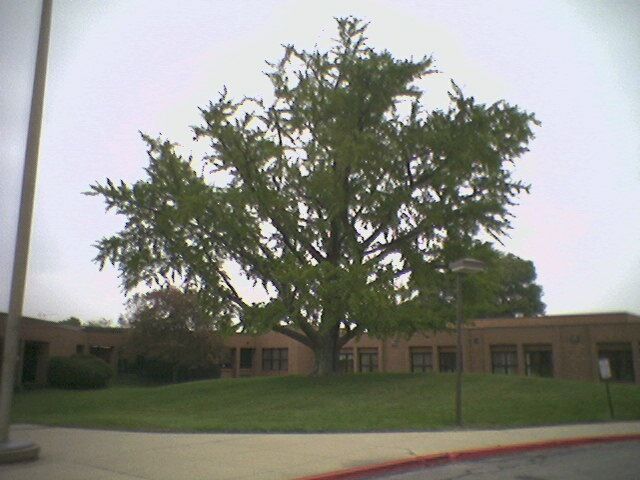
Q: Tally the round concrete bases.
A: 1